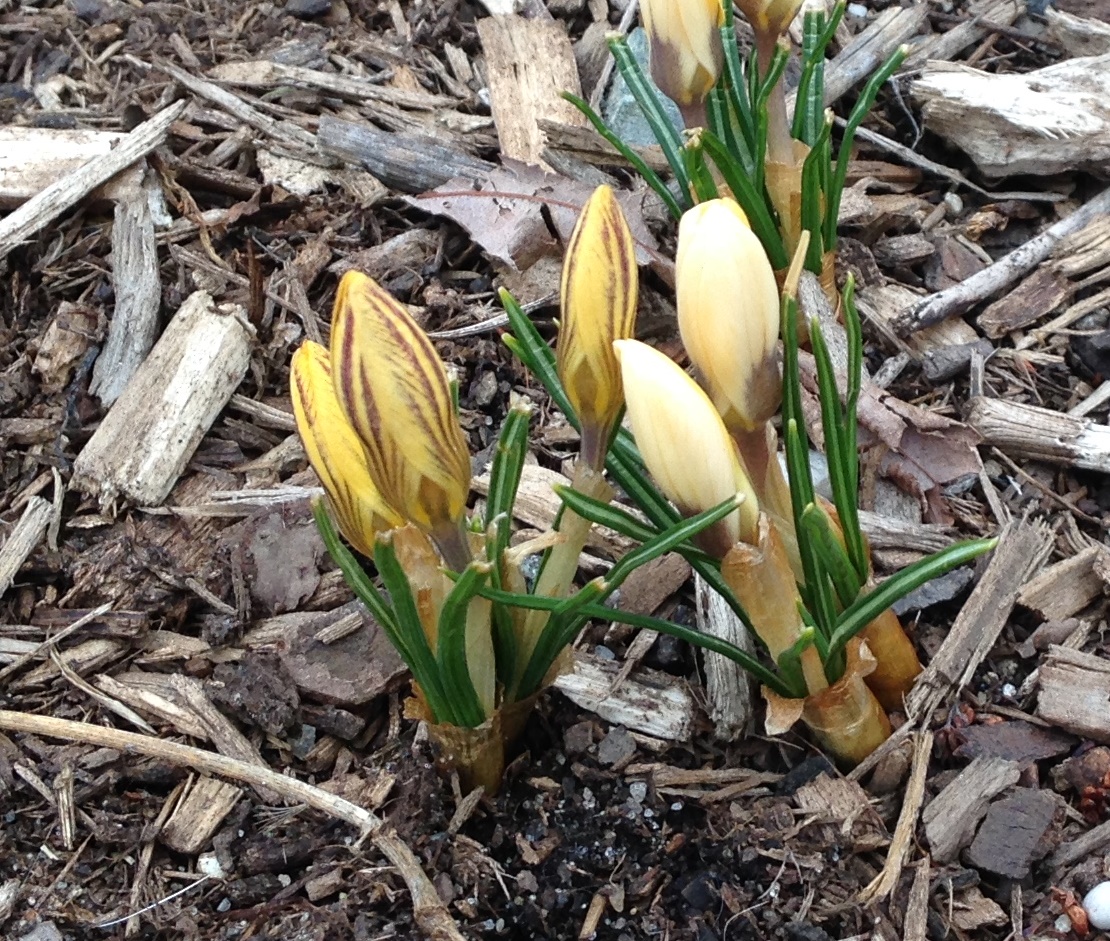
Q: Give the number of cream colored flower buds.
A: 4